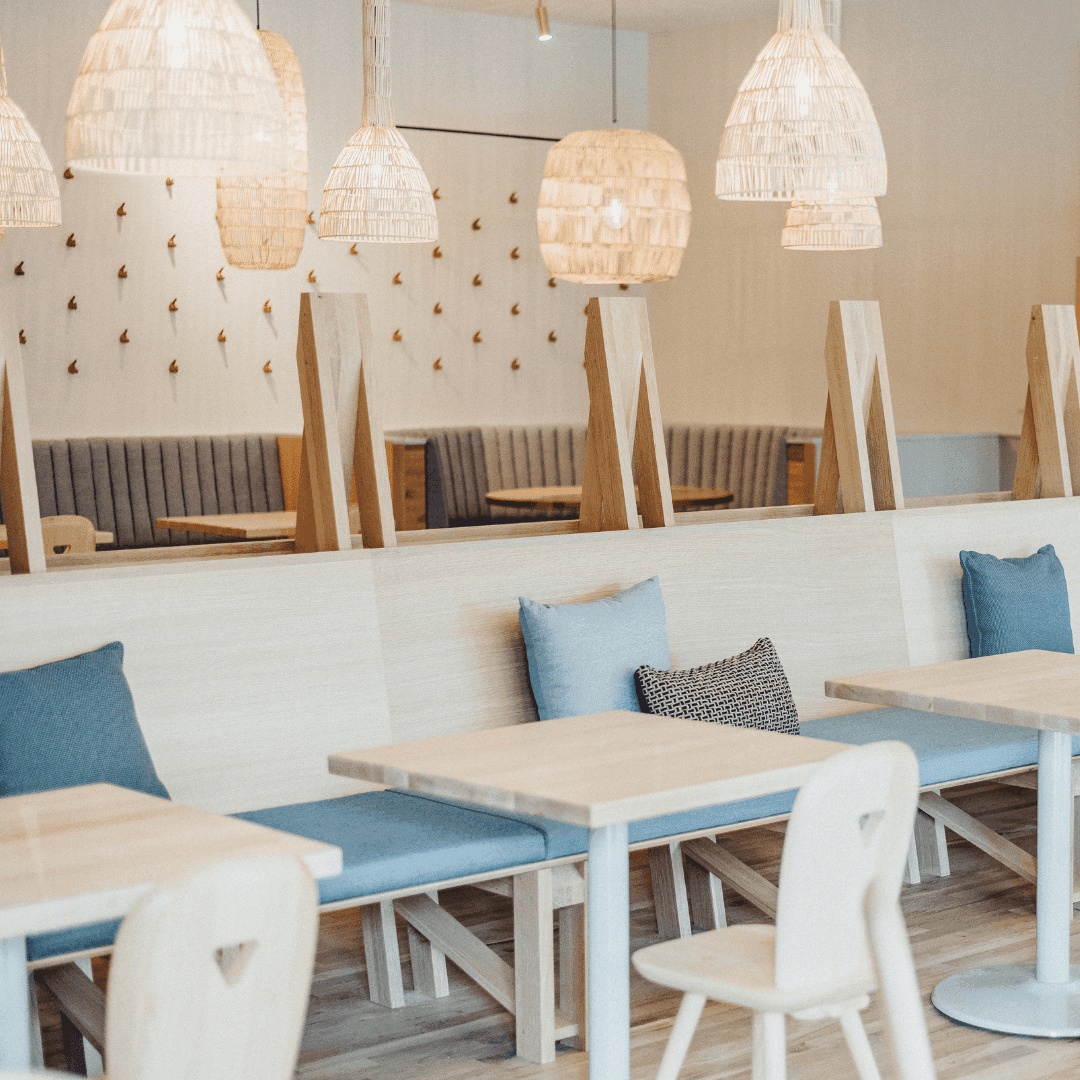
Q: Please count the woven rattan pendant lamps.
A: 7